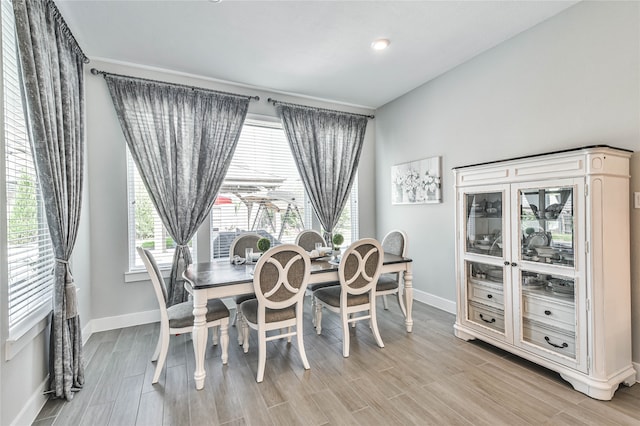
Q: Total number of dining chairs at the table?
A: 6